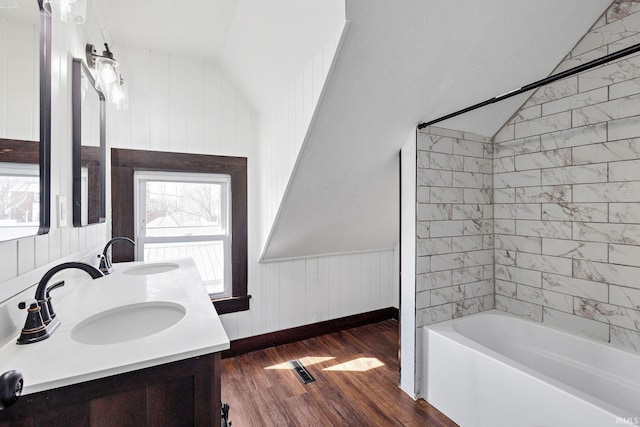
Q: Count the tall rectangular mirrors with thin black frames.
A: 2